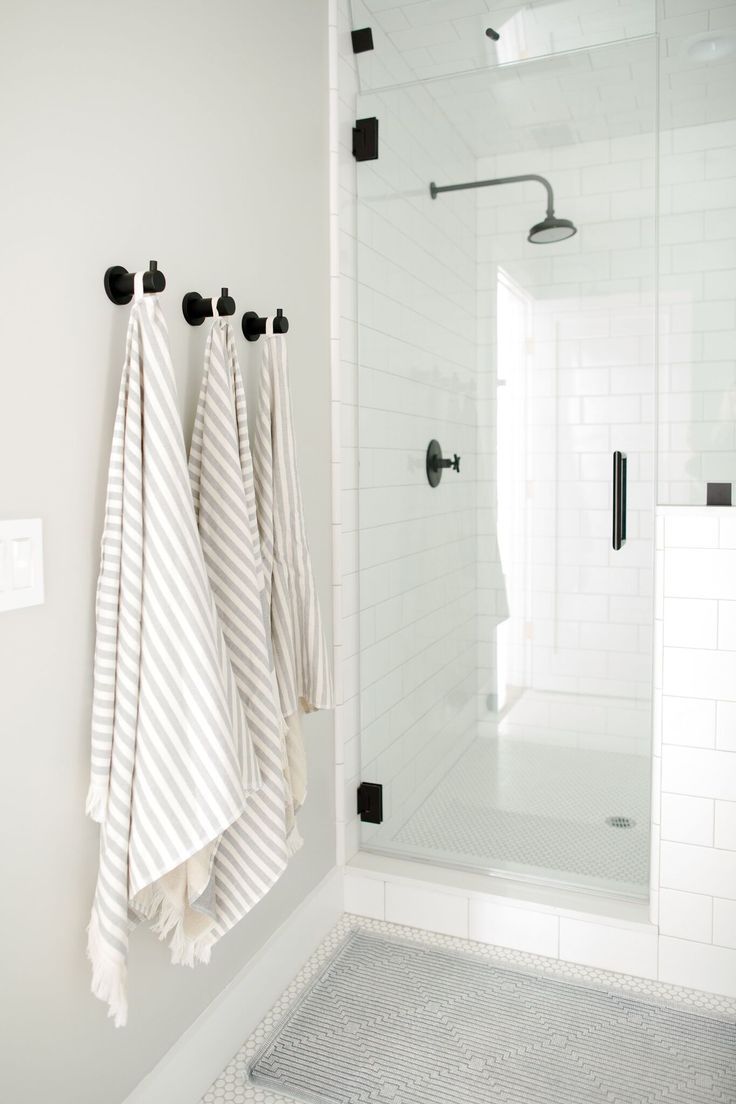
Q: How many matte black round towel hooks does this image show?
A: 3